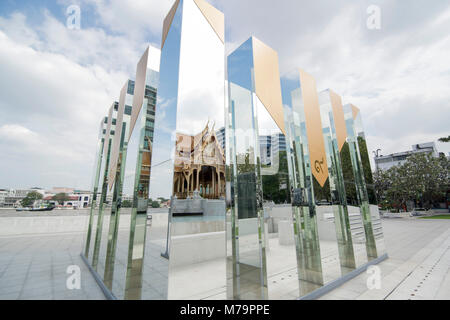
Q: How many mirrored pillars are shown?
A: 9